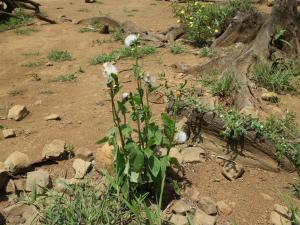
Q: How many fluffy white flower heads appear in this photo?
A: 5